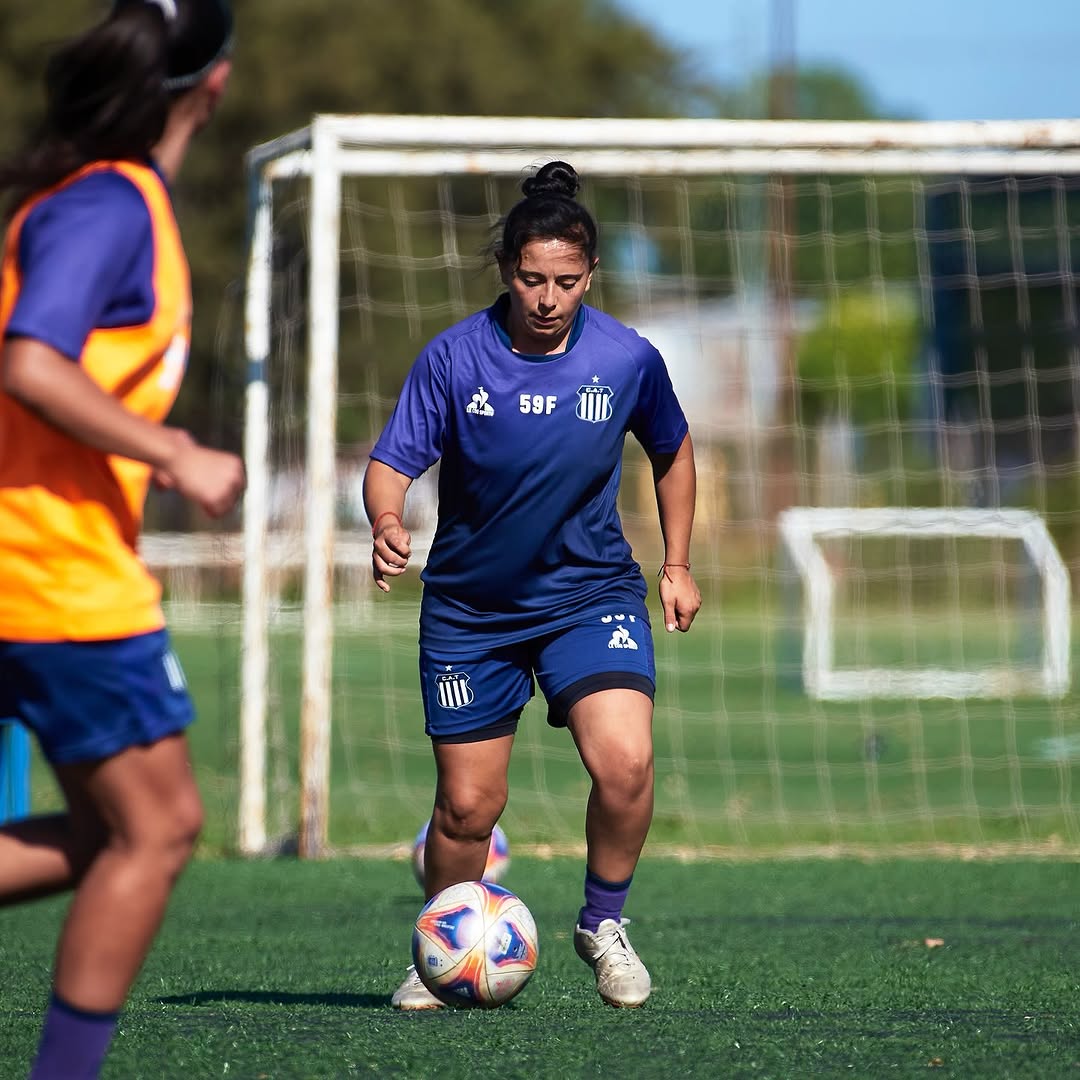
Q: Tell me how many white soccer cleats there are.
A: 2